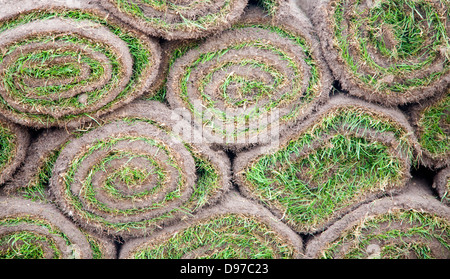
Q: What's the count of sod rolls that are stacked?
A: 12